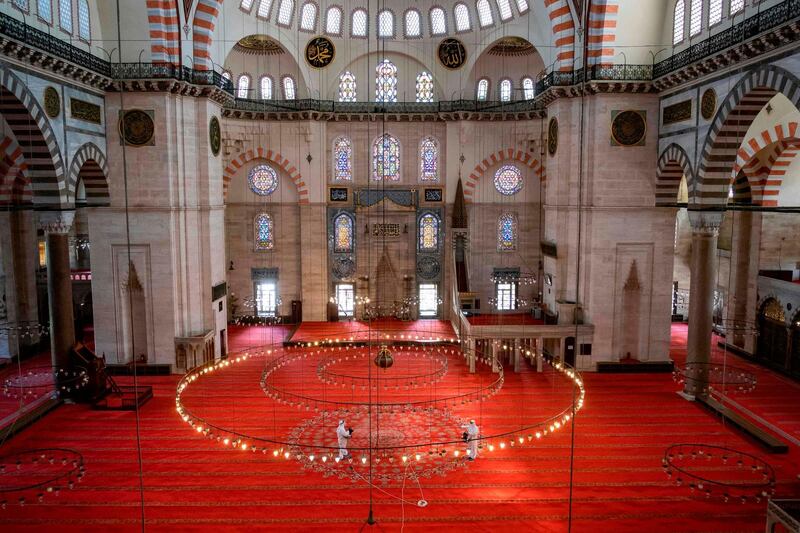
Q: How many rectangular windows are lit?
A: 4